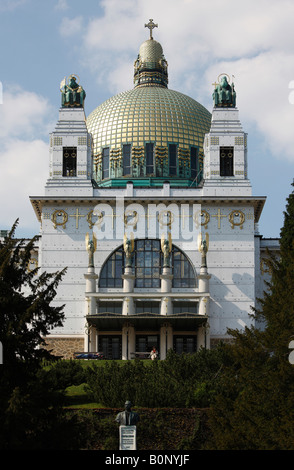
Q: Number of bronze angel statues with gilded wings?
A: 4